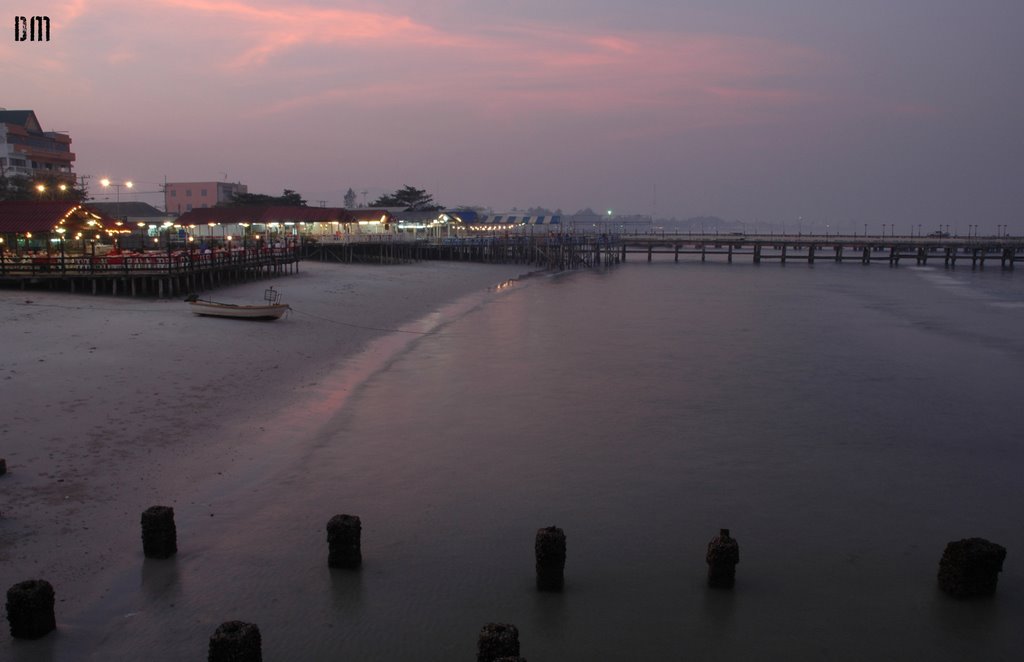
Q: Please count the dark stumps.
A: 8